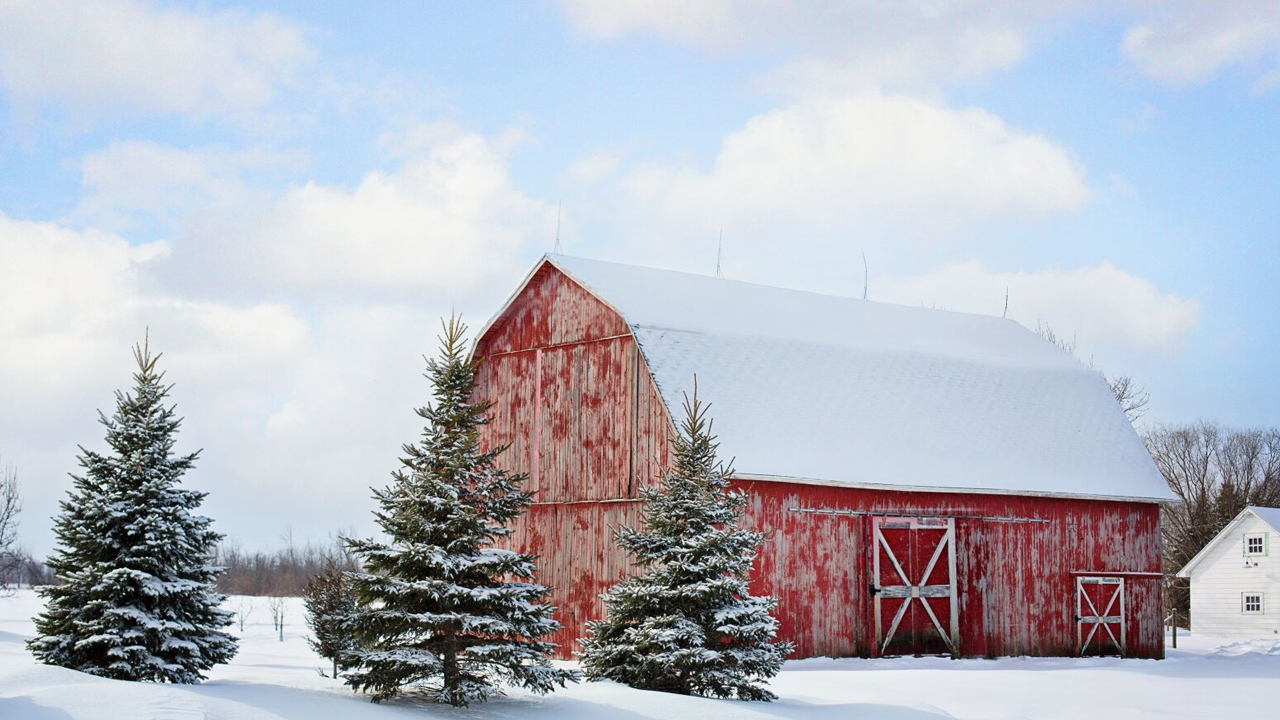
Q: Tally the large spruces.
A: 3